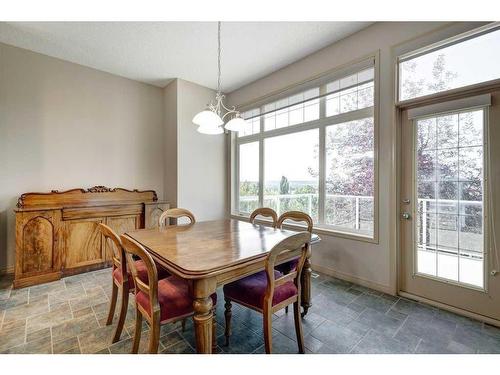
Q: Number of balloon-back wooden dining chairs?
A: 6